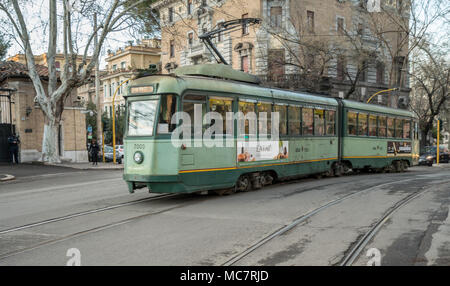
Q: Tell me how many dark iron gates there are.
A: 1